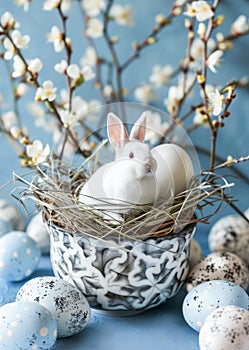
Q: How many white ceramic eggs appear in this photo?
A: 1